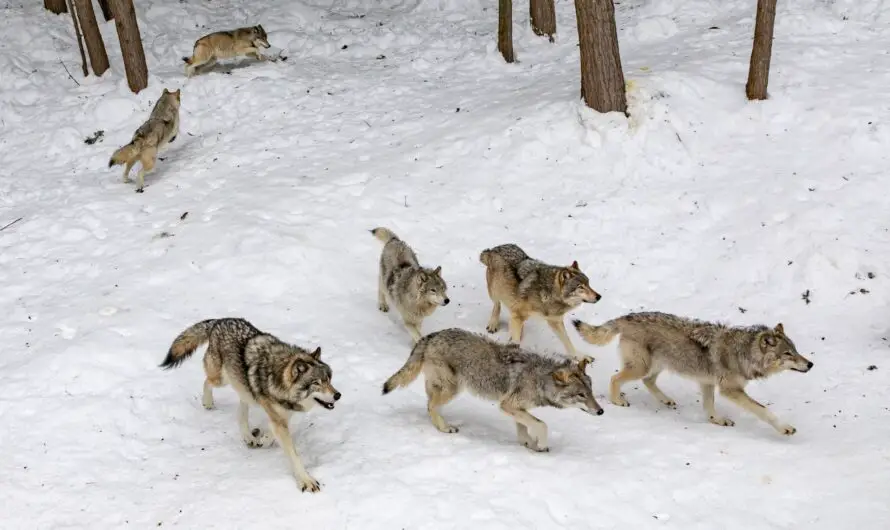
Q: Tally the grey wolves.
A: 7